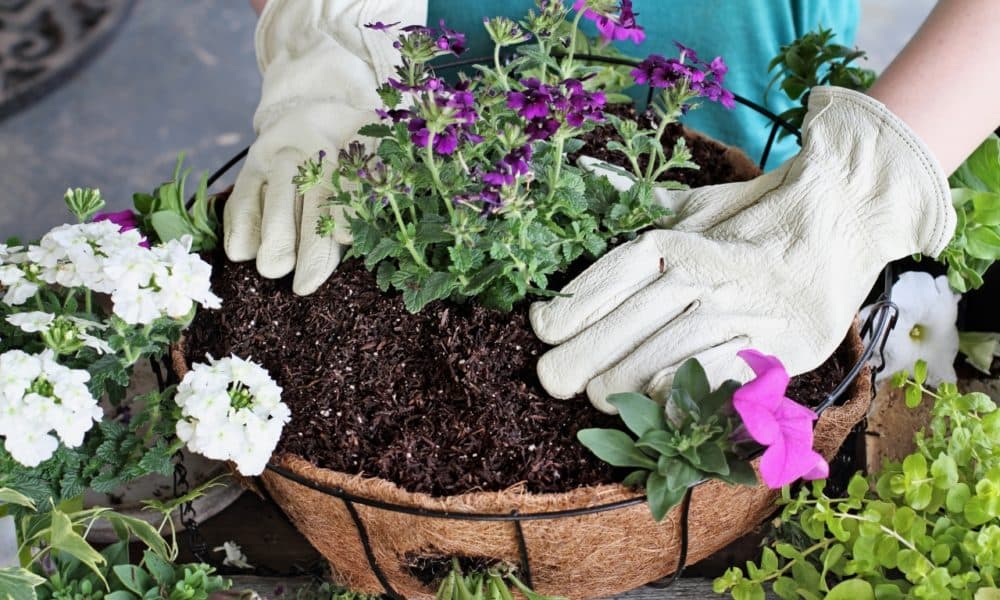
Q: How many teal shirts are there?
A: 1